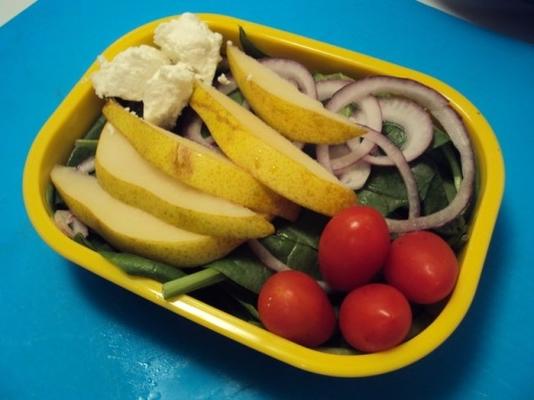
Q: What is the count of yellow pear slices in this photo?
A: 5